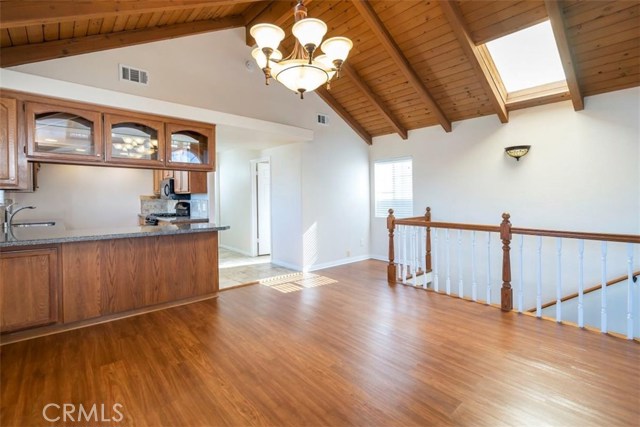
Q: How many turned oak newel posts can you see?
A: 3